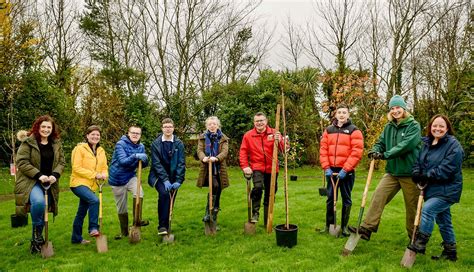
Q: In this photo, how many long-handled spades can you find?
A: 3